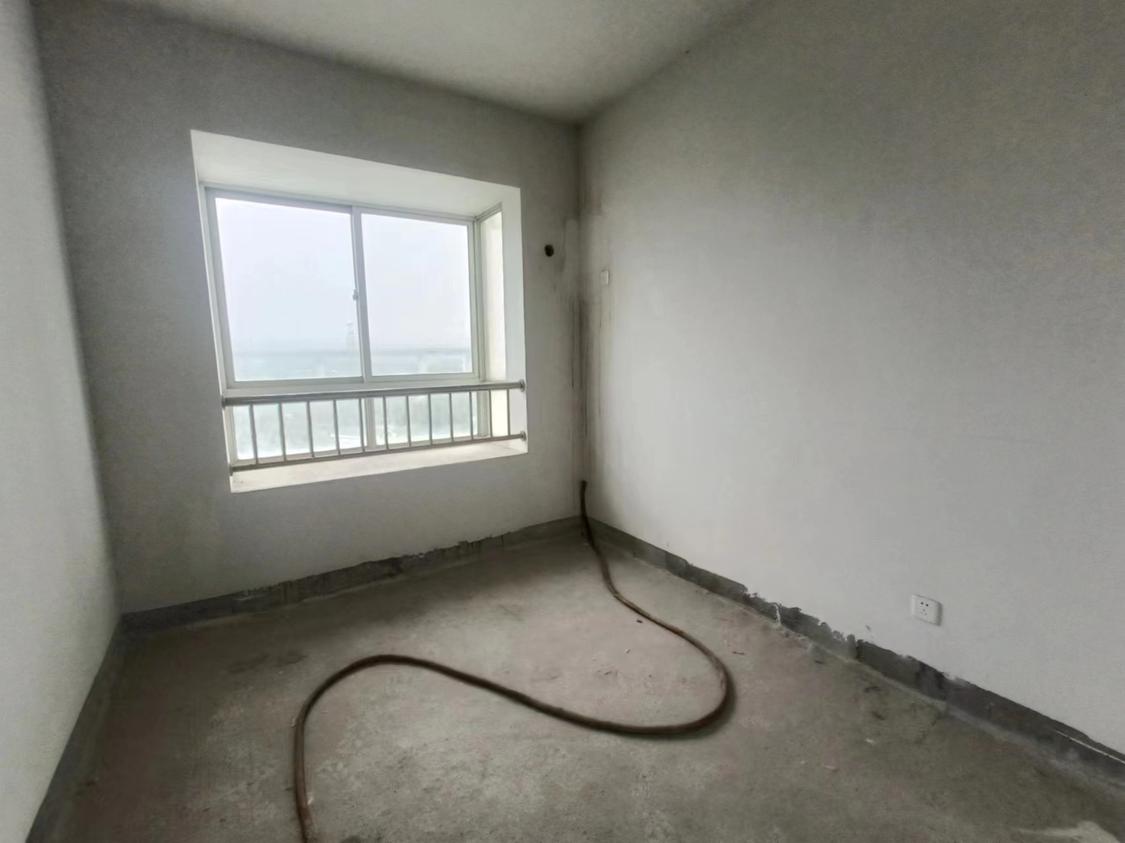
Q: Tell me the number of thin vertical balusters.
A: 12